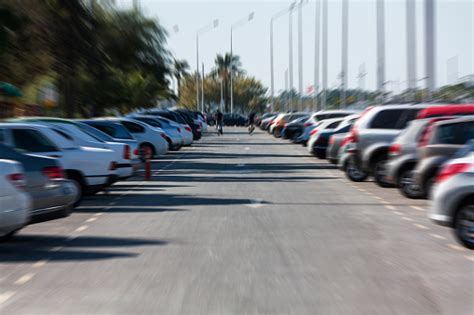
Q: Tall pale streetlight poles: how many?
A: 11